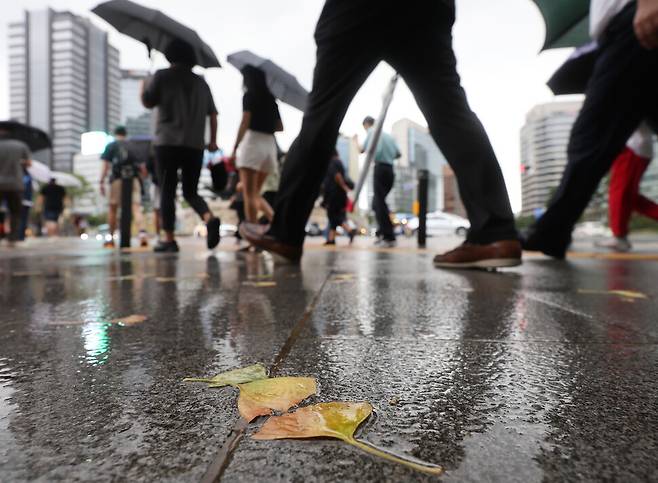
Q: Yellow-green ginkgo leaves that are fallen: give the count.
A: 3